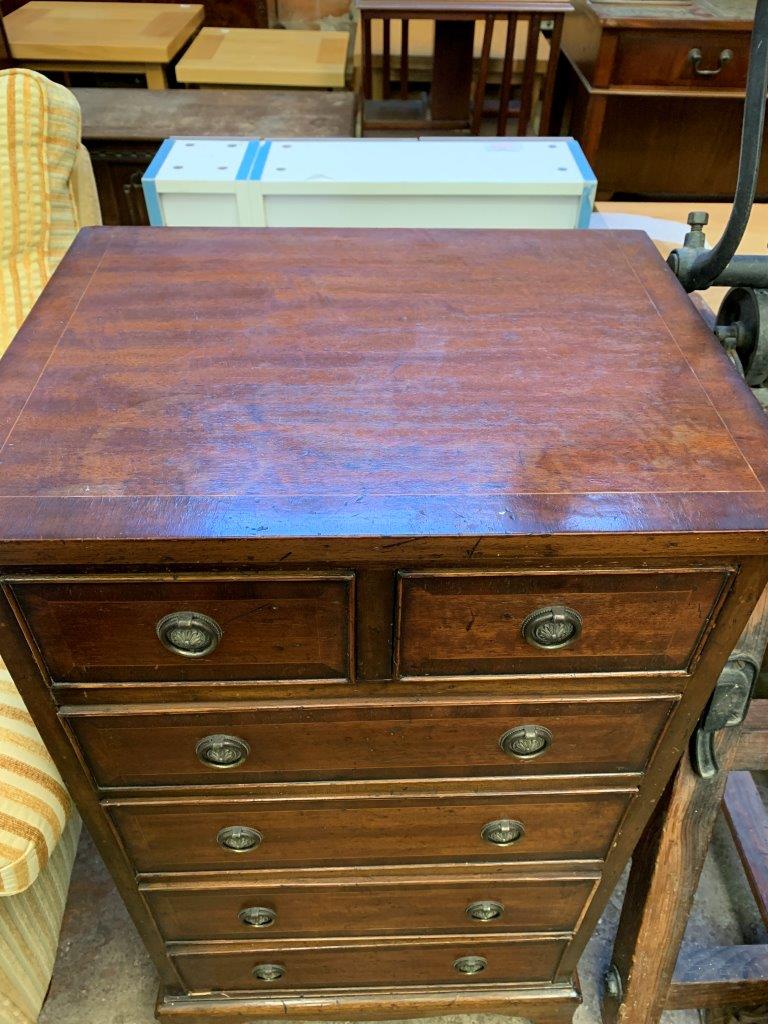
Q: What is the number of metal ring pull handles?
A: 10